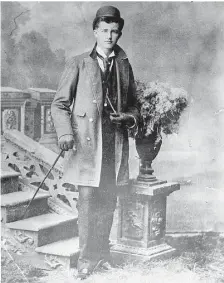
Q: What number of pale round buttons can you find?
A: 3